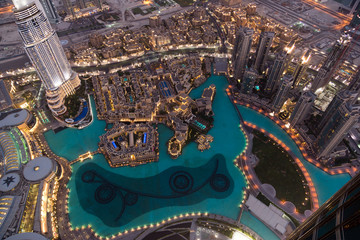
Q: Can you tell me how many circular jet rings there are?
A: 5